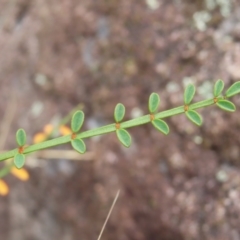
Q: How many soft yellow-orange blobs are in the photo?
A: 5